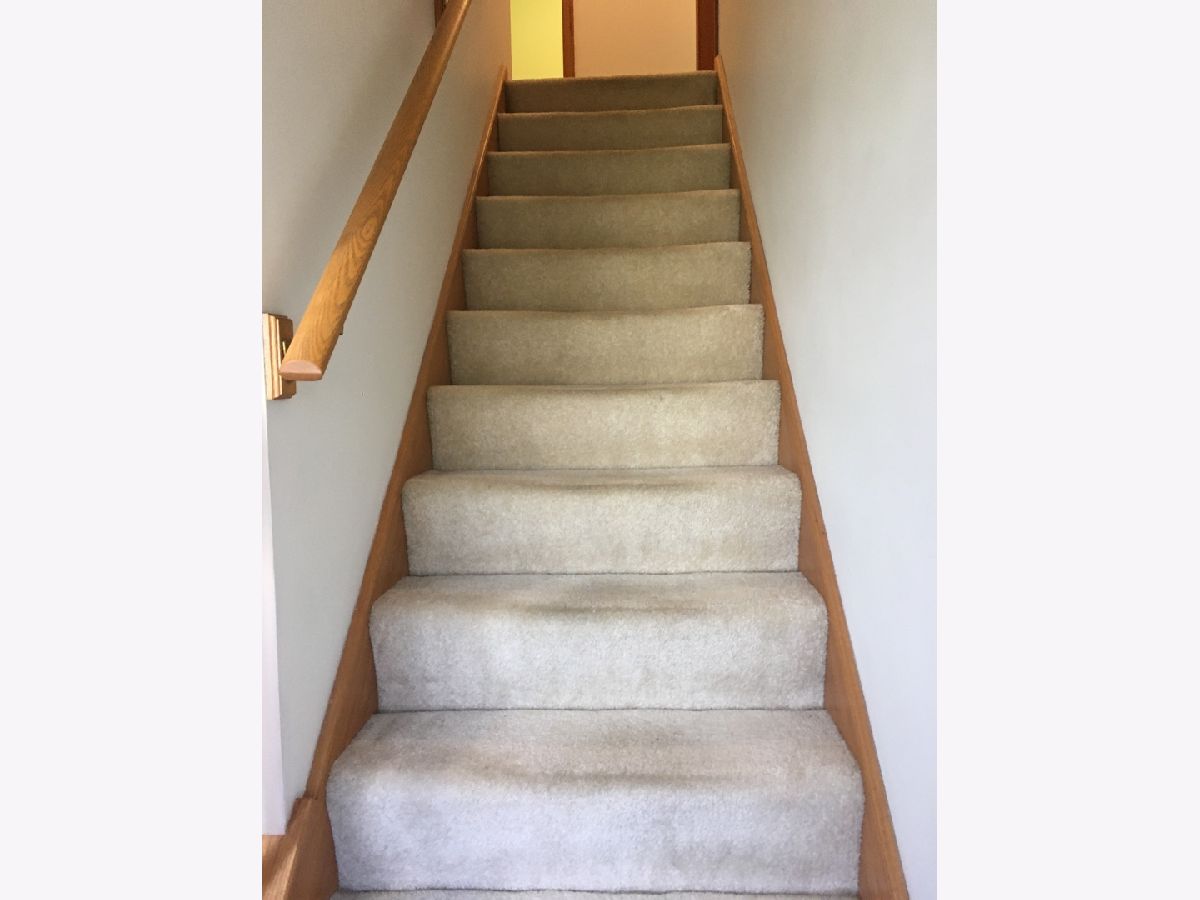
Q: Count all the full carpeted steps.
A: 10